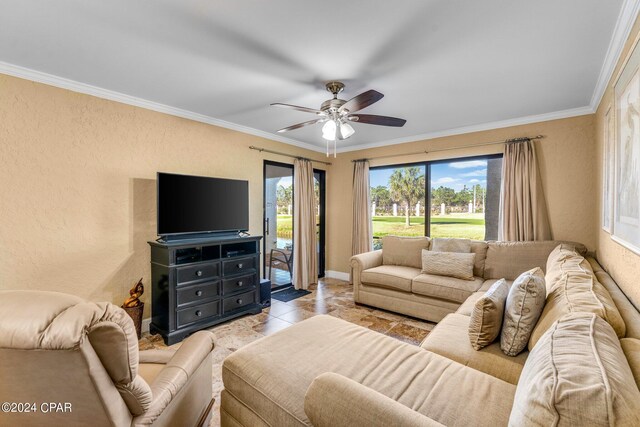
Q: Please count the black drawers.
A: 6